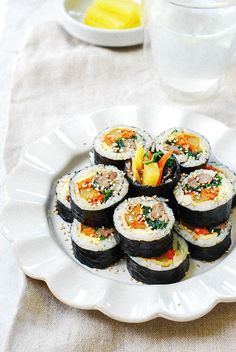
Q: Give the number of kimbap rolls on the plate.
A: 11